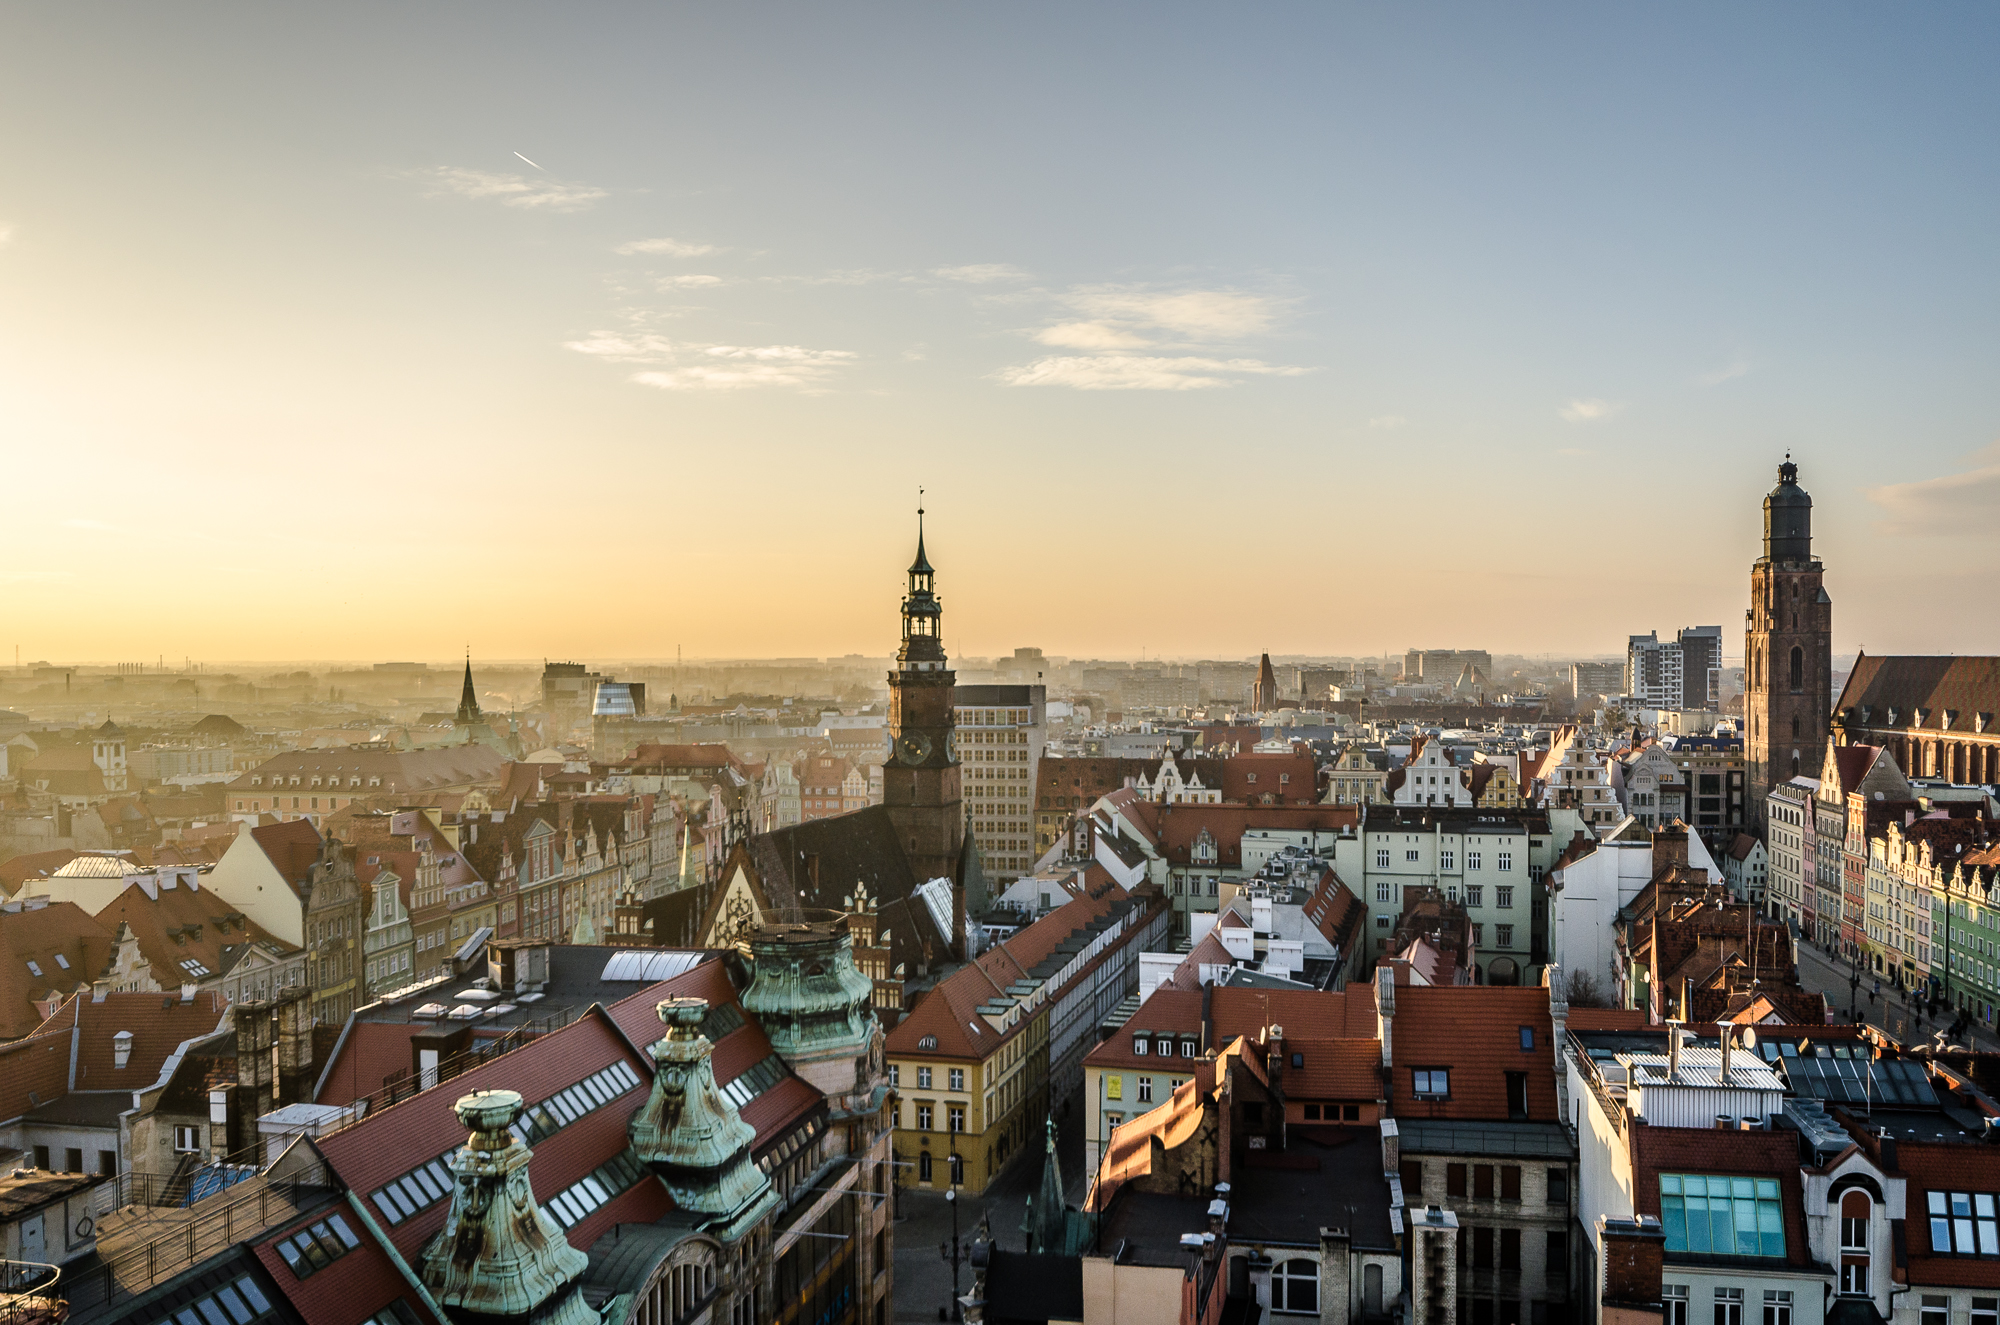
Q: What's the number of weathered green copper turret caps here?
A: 3